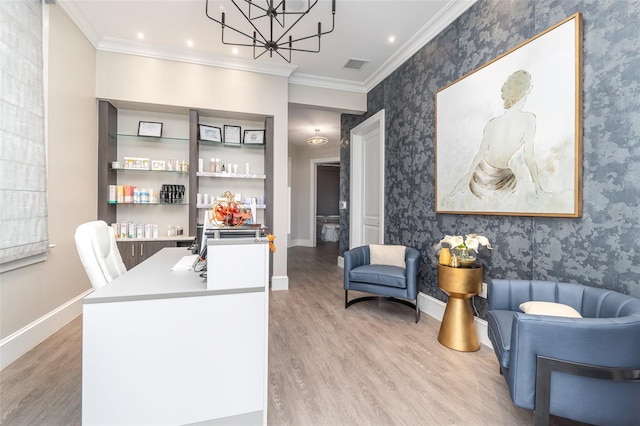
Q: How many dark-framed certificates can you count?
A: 4